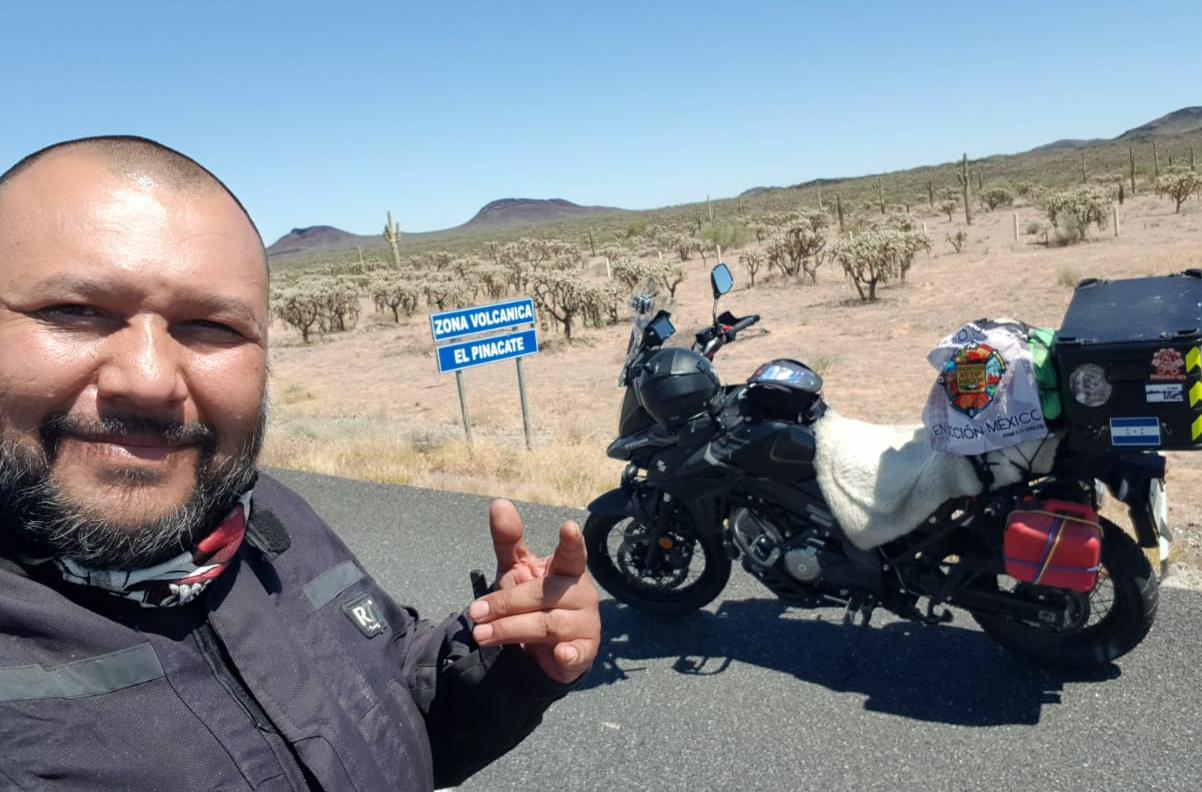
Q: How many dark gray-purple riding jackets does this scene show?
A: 1